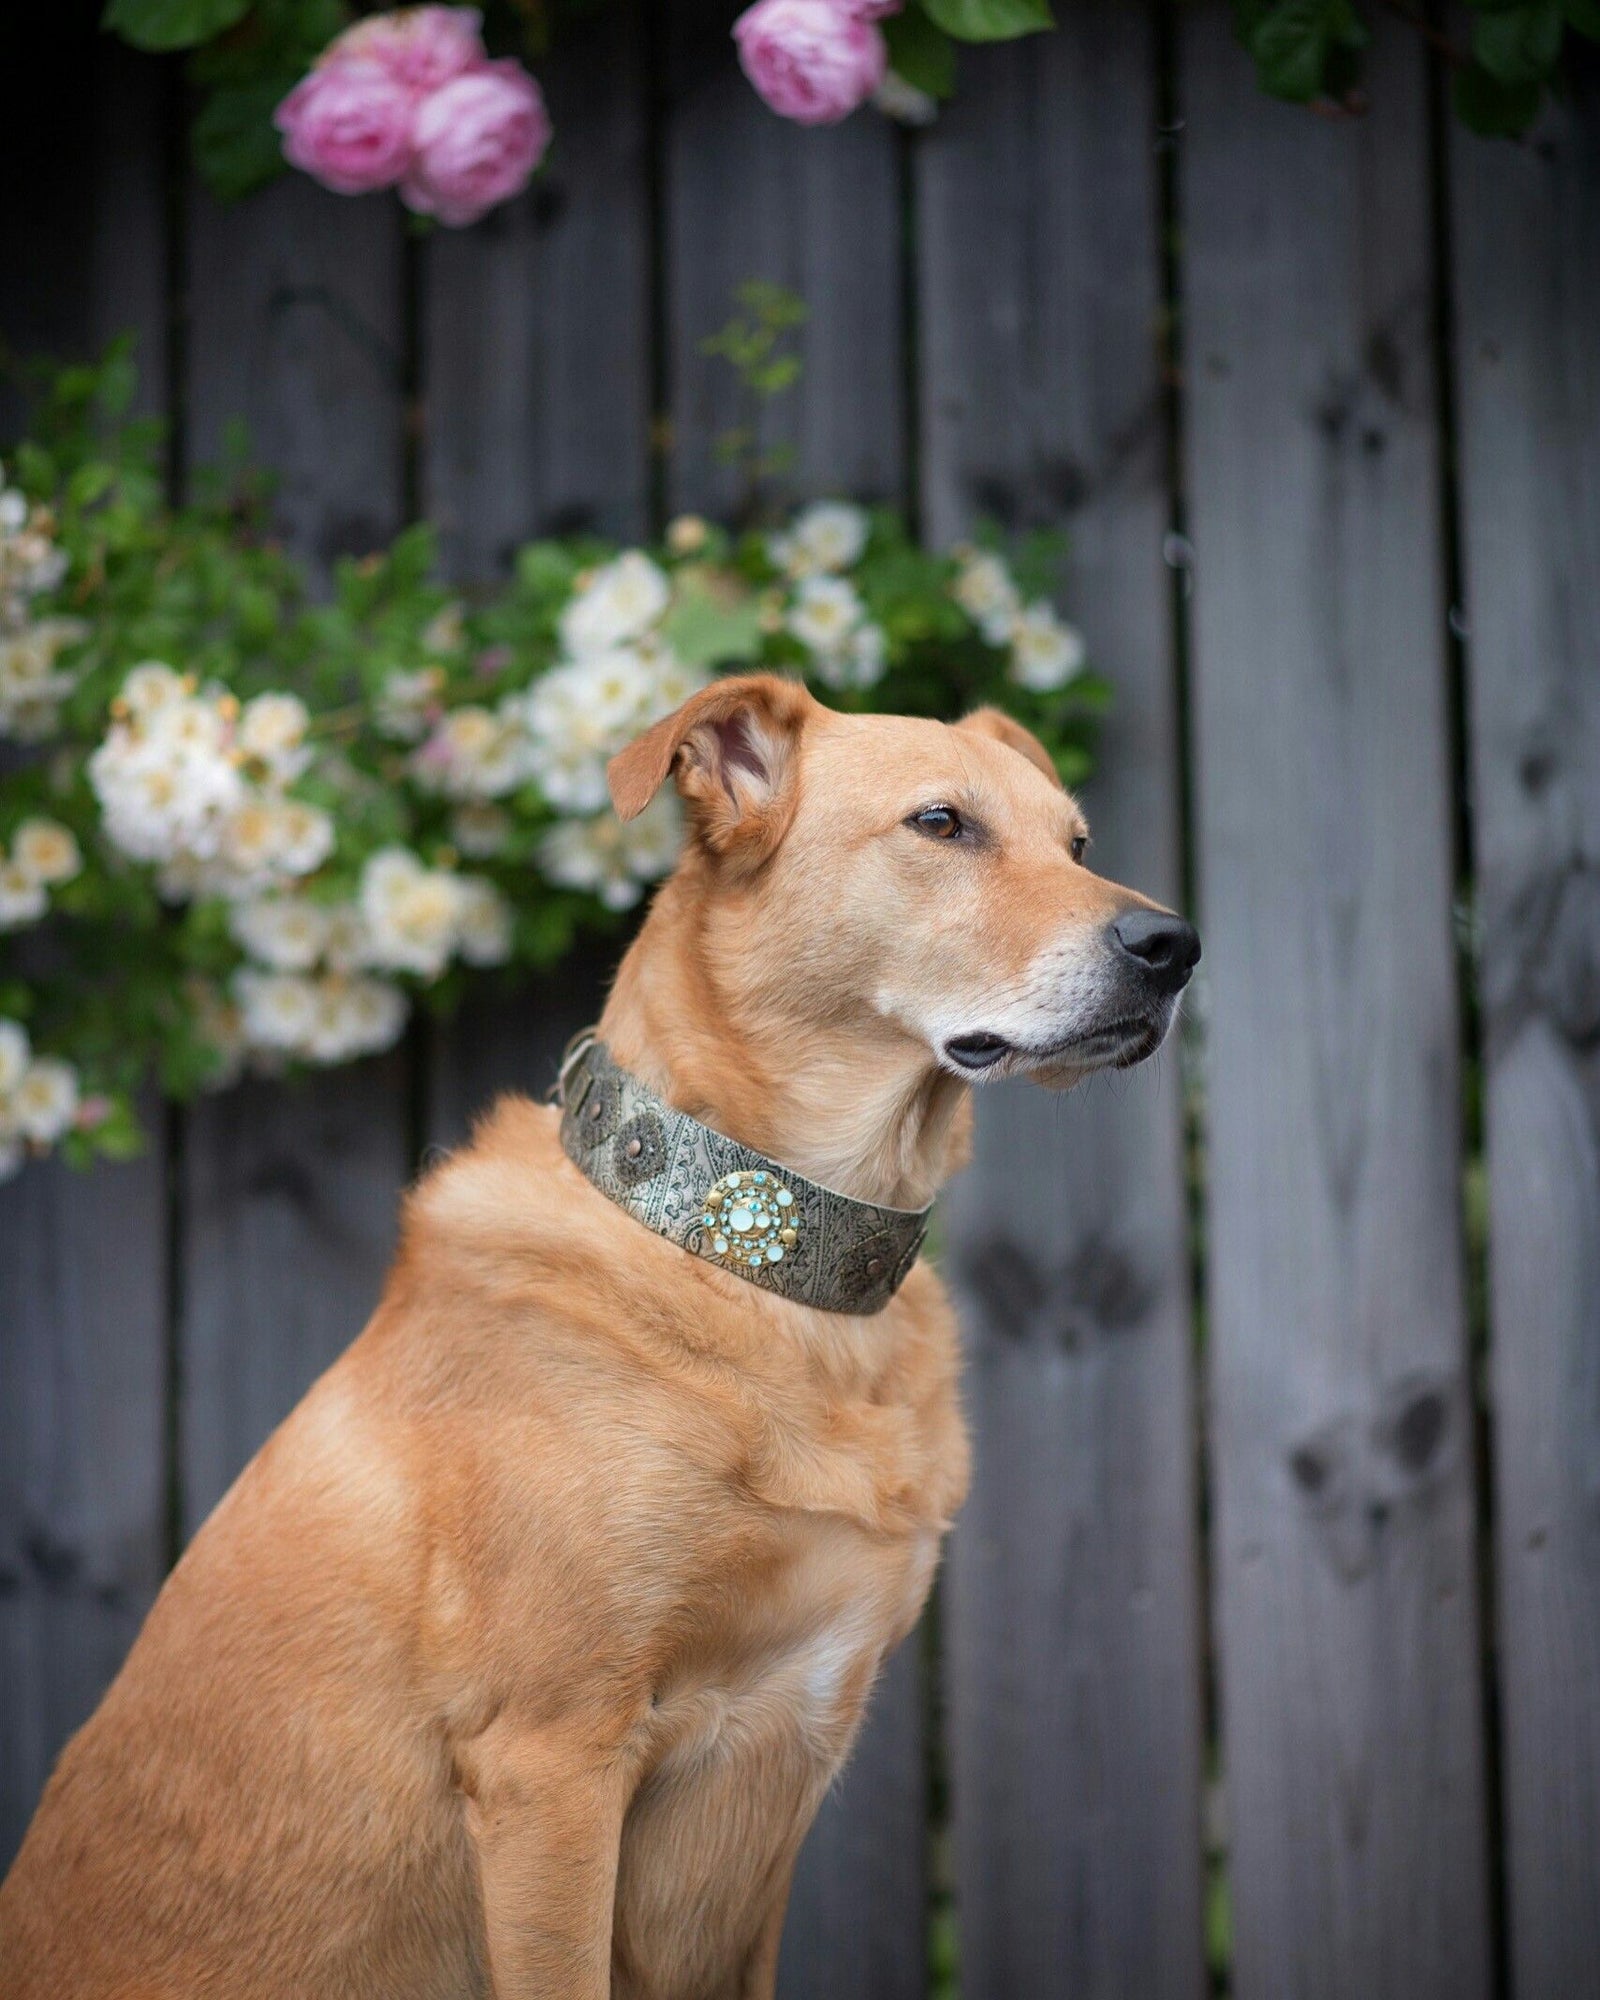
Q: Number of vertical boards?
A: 7